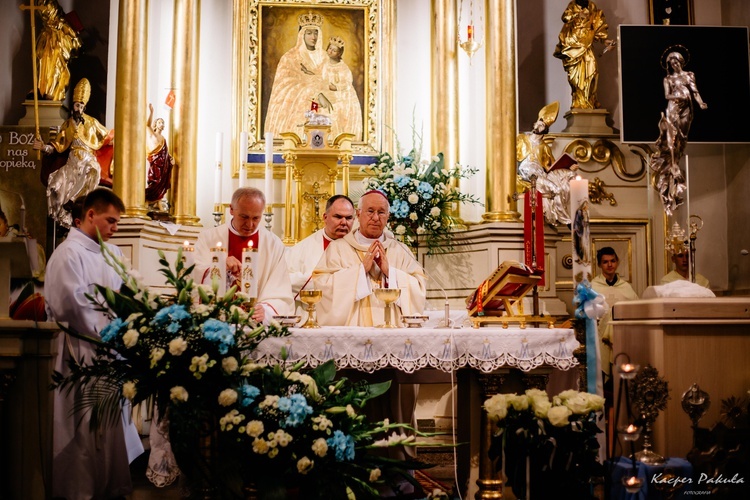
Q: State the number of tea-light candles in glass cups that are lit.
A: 3